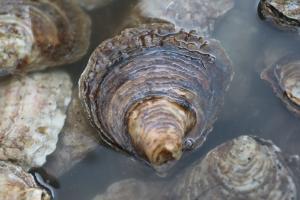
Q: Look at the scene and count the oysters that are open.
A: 0